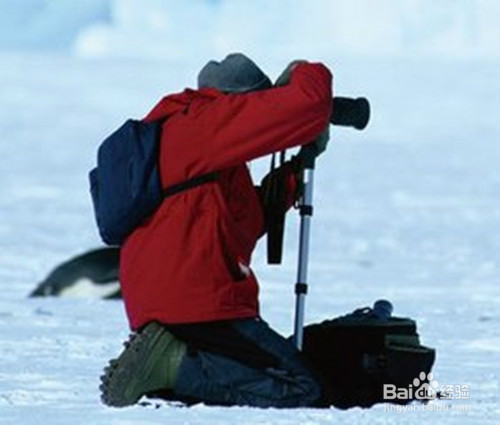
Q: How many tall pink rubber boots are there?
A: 0